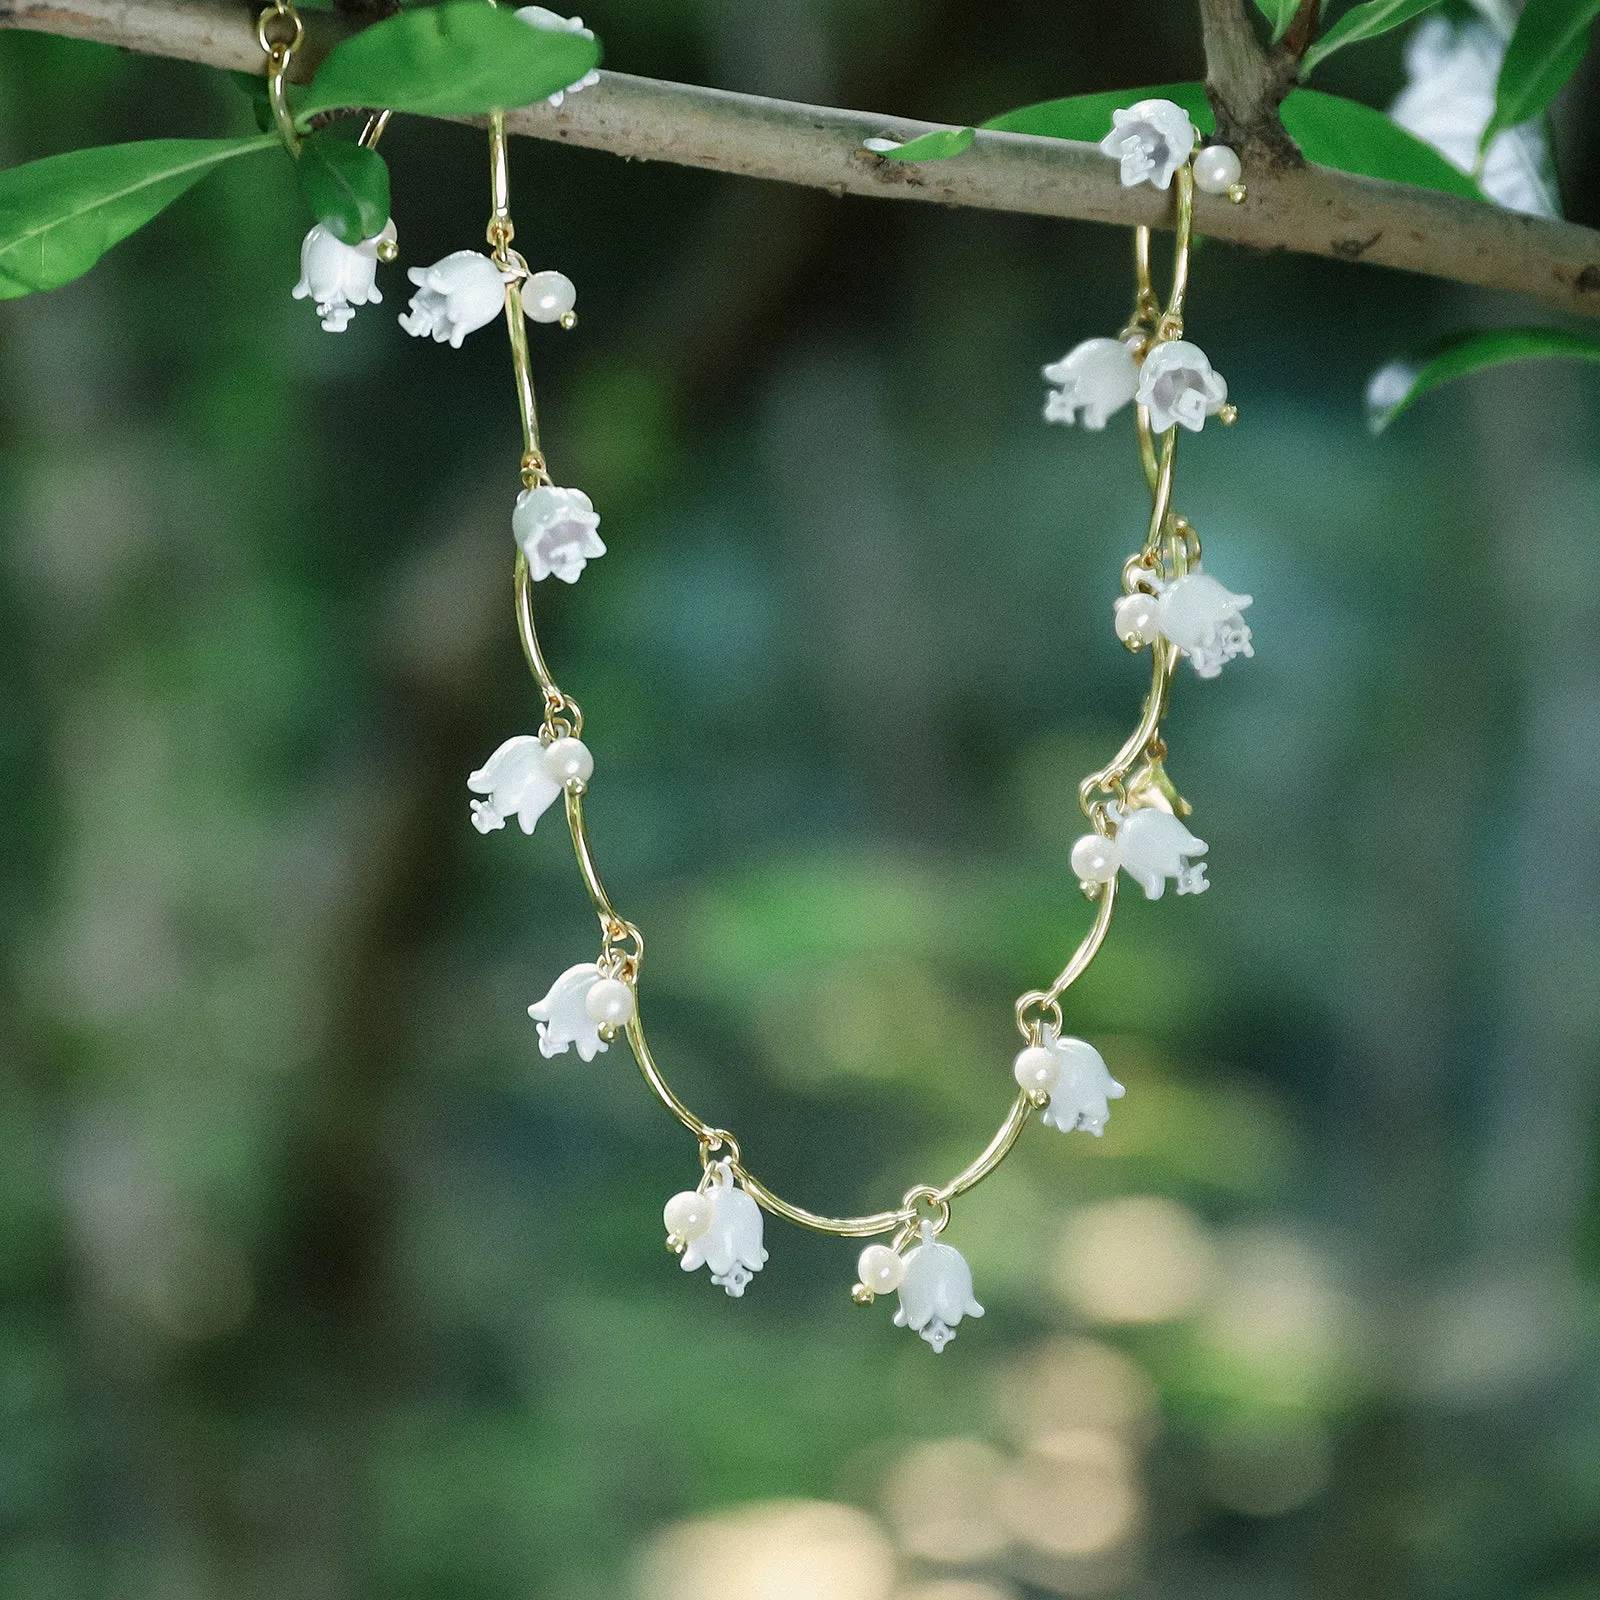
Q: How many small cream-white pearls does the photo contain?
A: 11